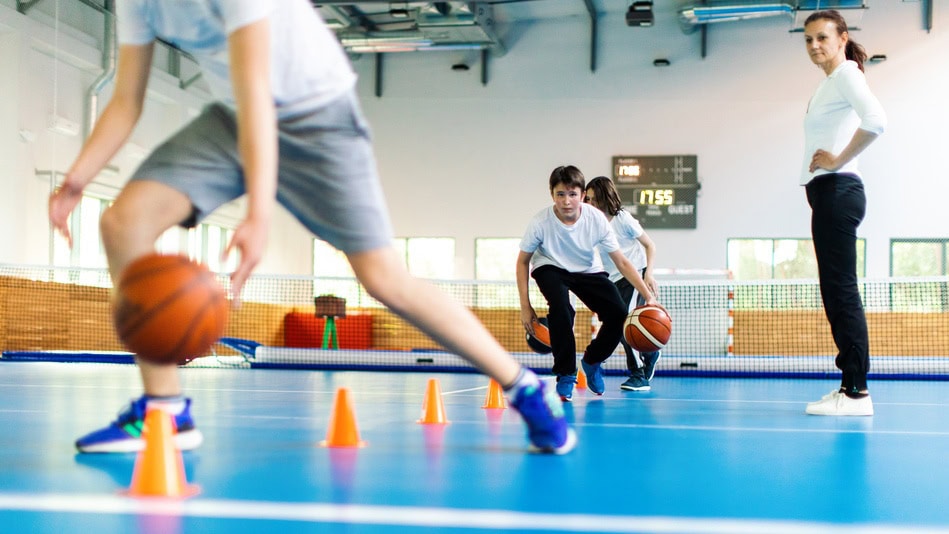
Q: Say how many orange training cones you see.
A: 5